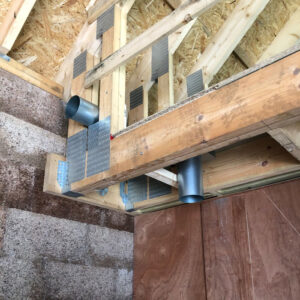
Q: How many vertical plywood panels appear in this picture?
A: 2